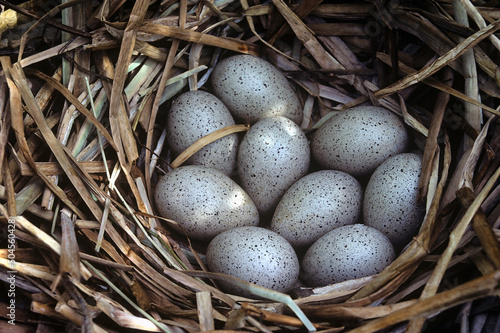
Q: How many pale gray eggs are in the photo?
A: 9